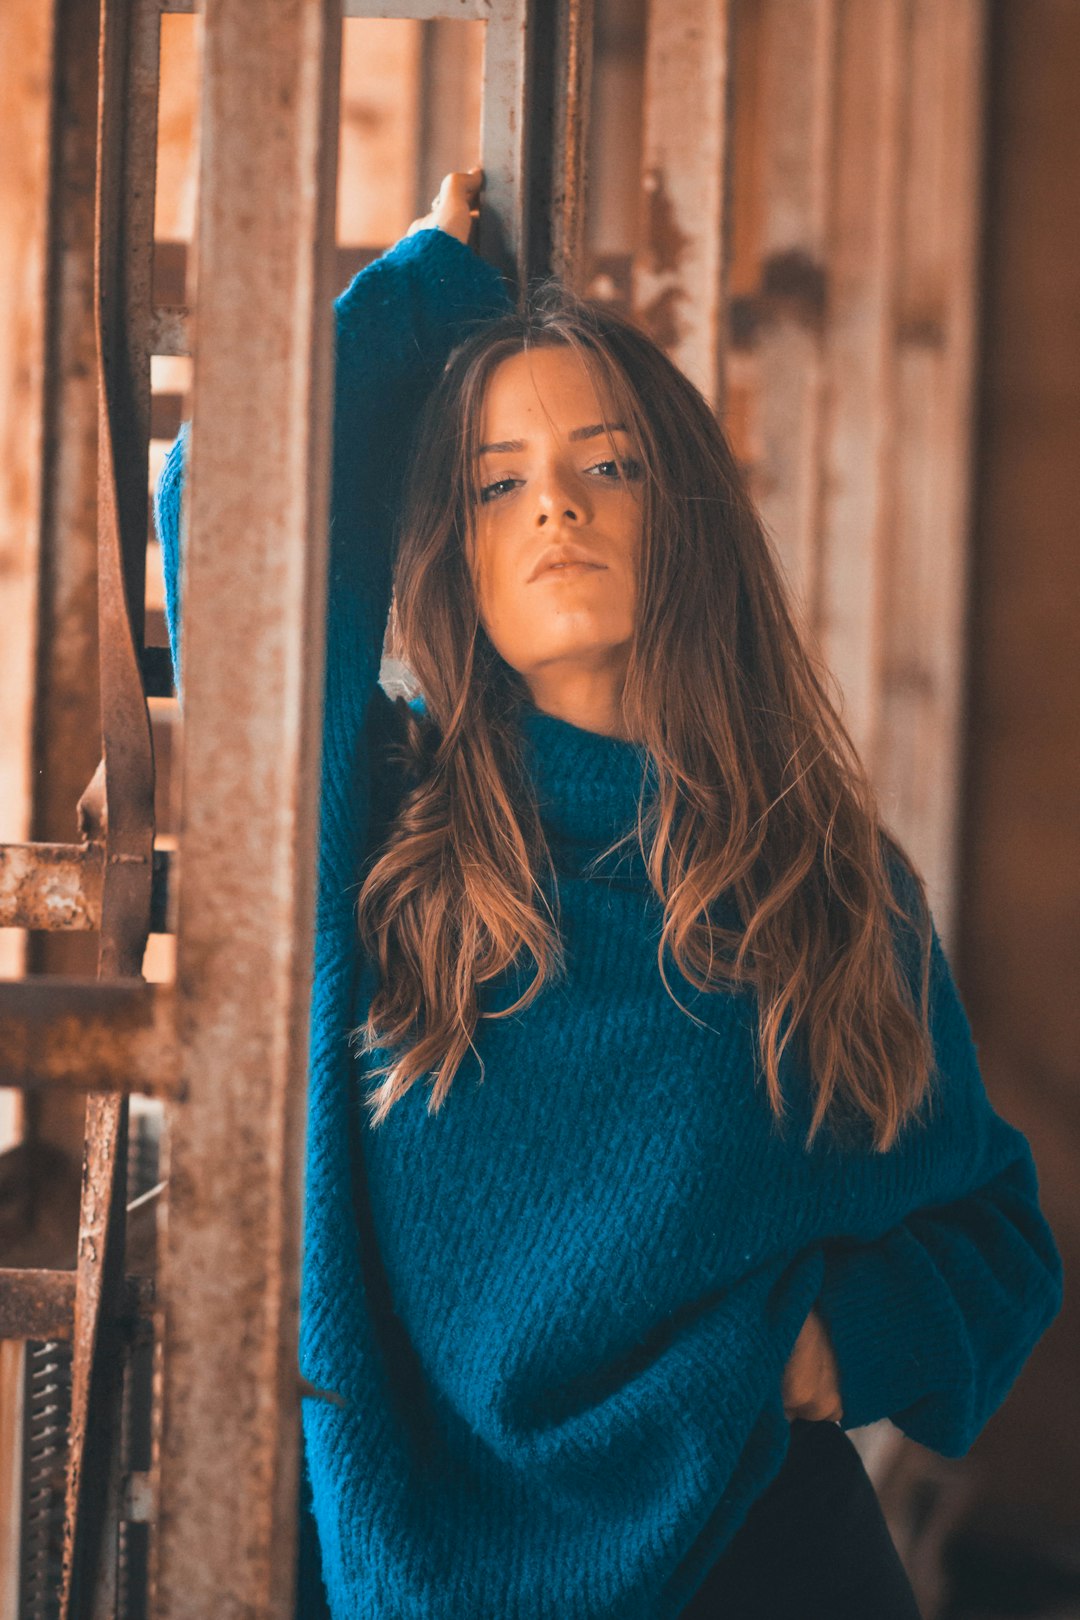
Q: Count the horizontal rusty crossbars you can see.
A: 3